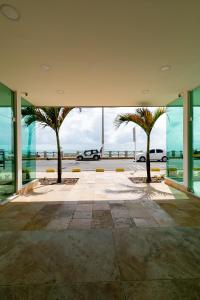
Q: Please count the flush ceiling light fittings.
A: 5